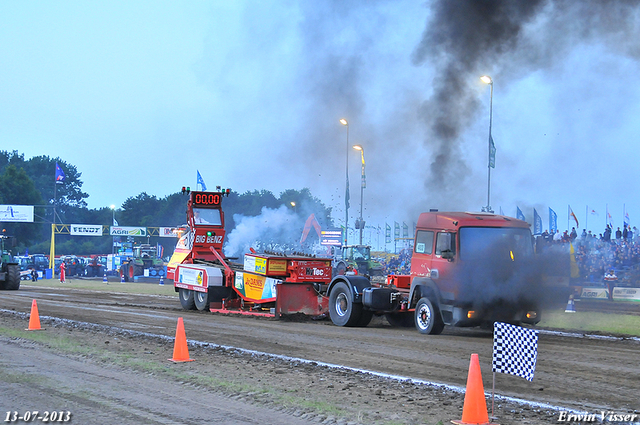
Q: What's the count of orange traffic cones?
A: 3